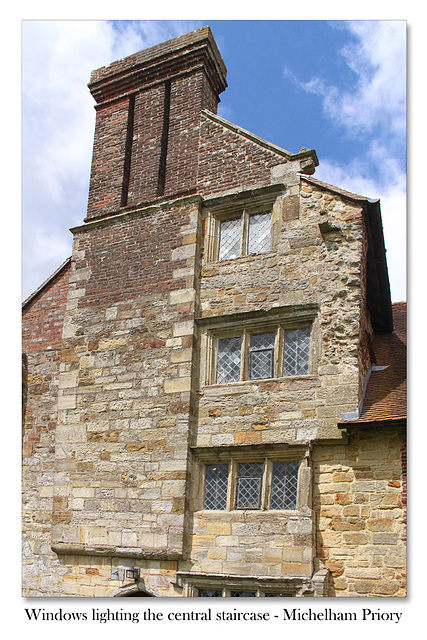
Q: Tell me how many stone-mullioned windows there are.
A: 4